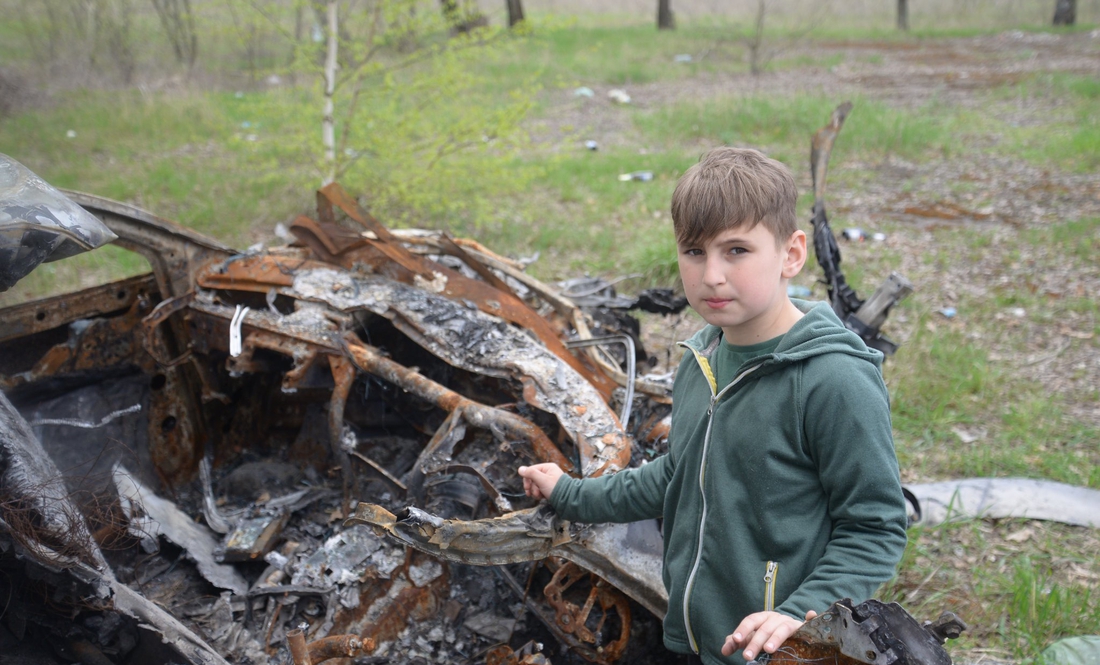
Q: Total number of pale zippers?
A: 2